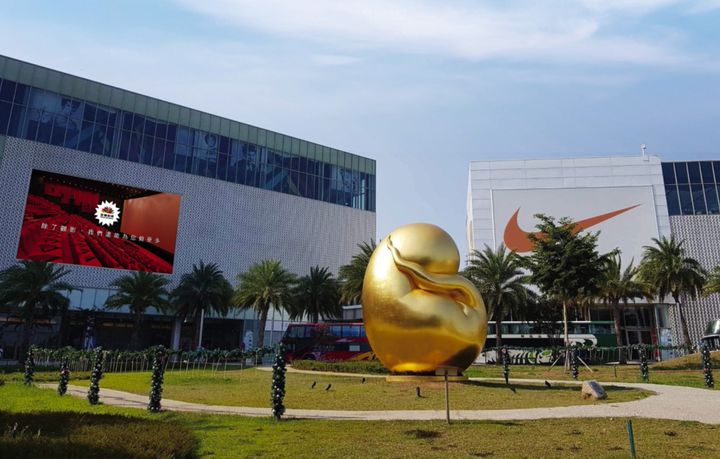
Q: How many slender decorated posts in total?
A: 9